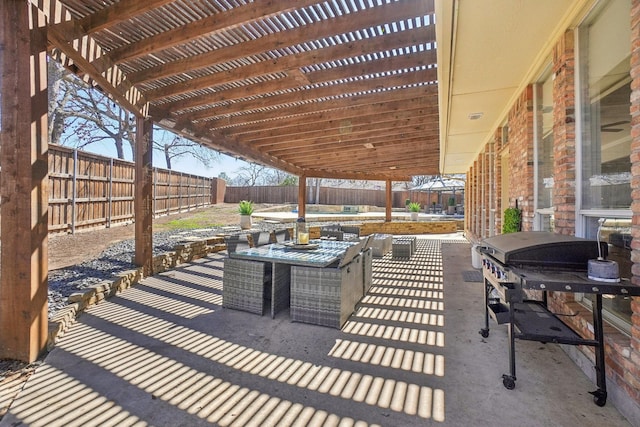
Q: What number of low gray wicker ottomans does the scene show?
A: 2